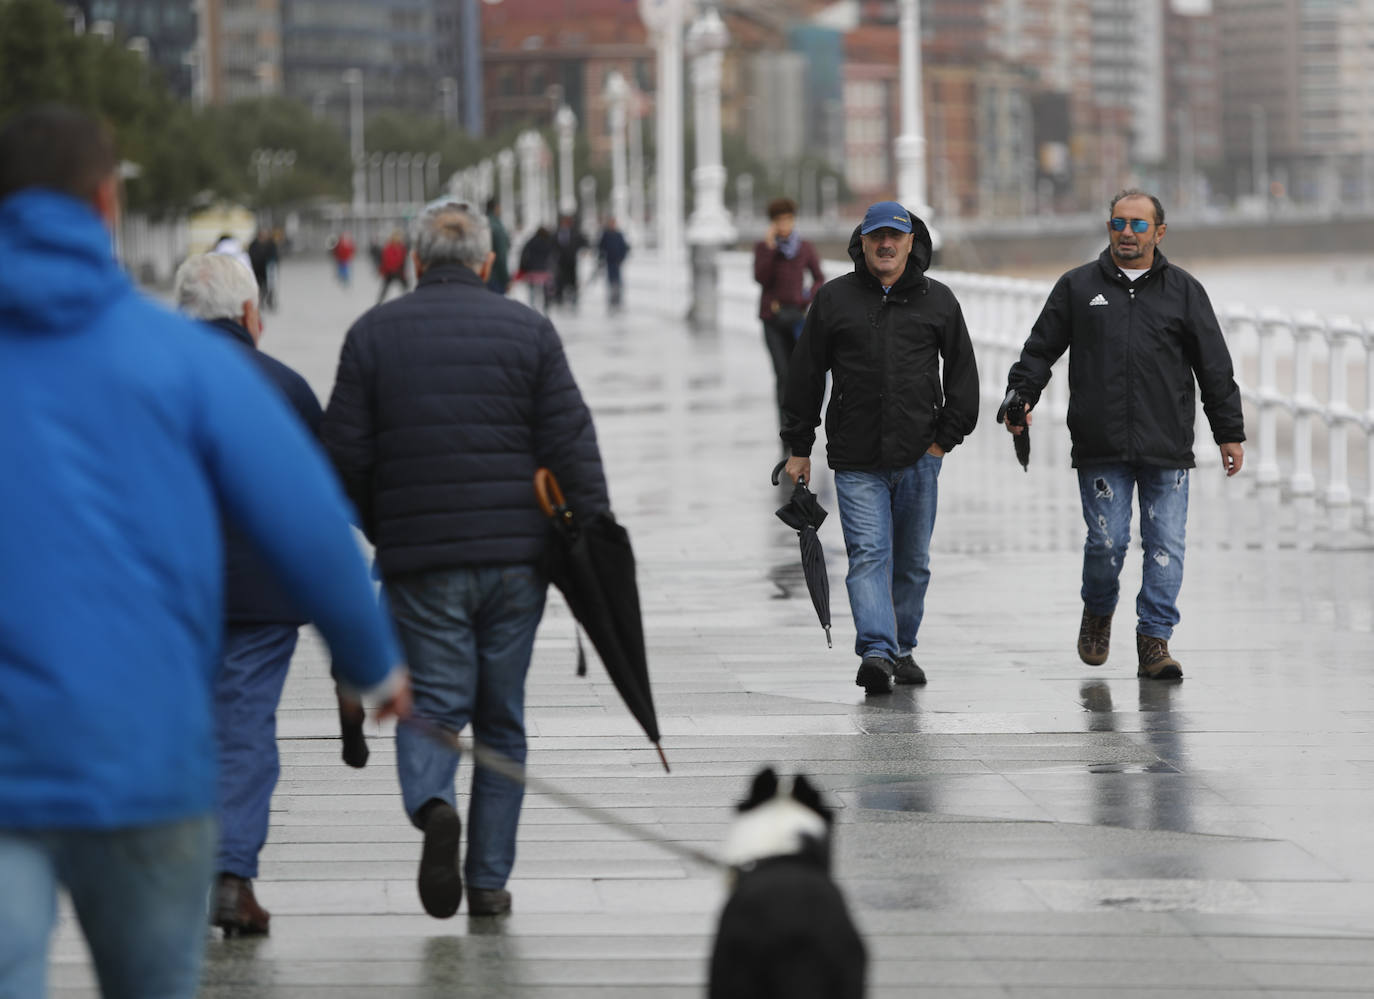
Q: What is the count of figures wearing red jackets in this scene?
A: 2